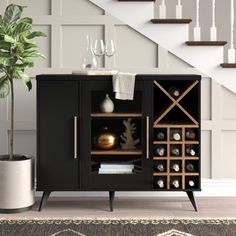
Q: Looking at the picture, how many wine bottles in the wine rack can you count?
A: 13